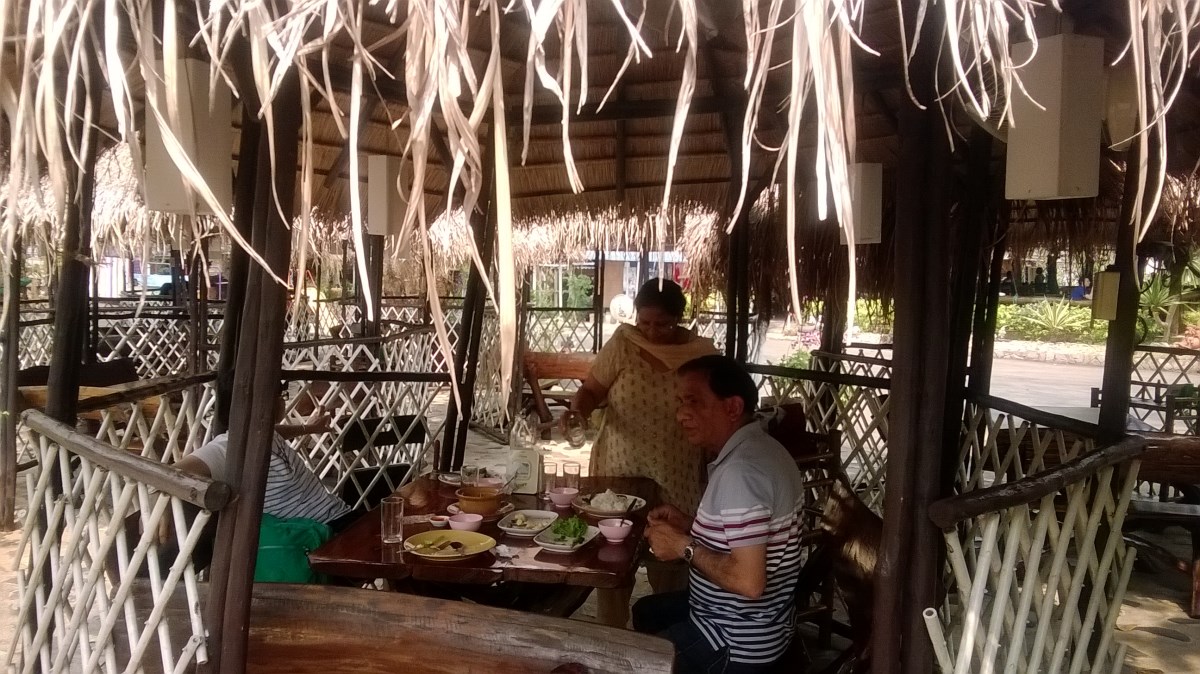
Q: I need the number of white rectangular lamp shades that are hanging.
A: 4